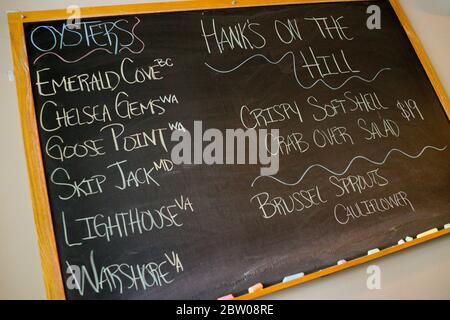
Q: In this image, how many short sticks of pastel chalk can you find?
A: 9